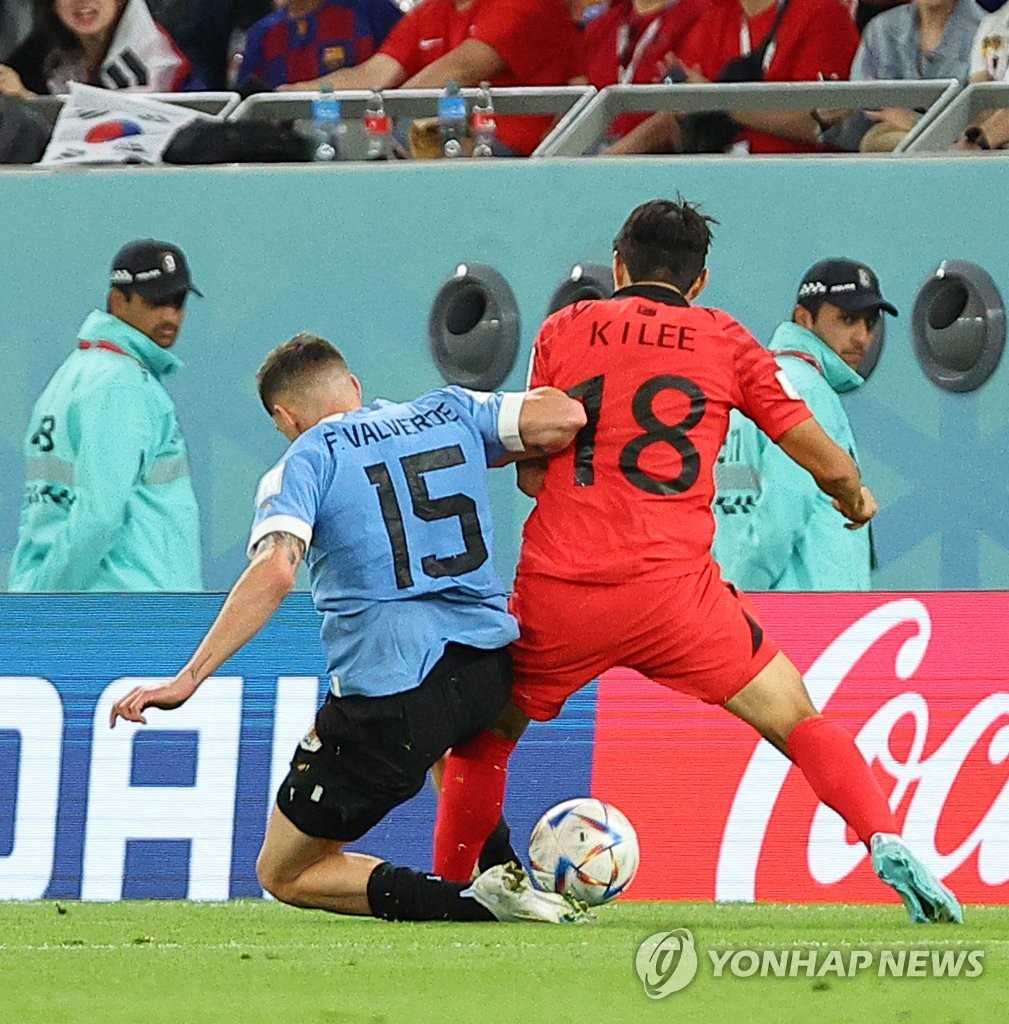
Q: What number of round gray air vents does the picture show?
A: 4